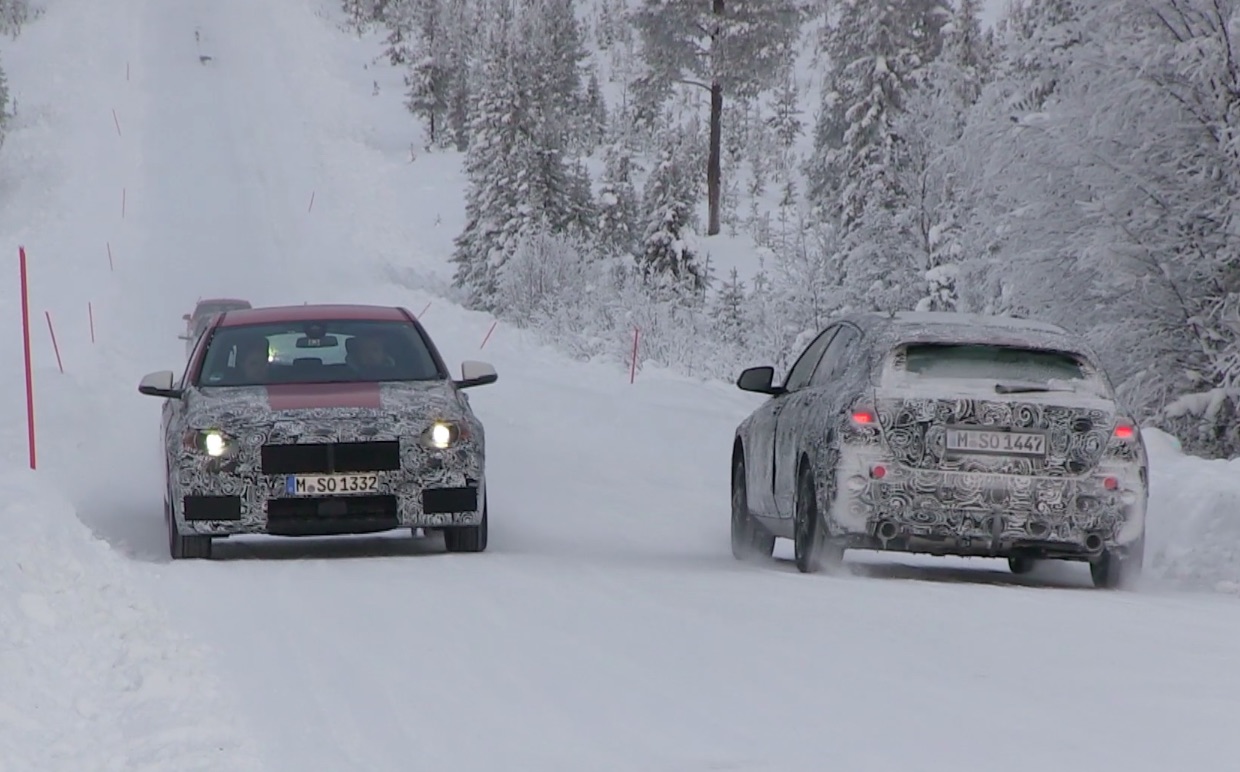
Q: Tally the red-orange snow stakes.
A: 11